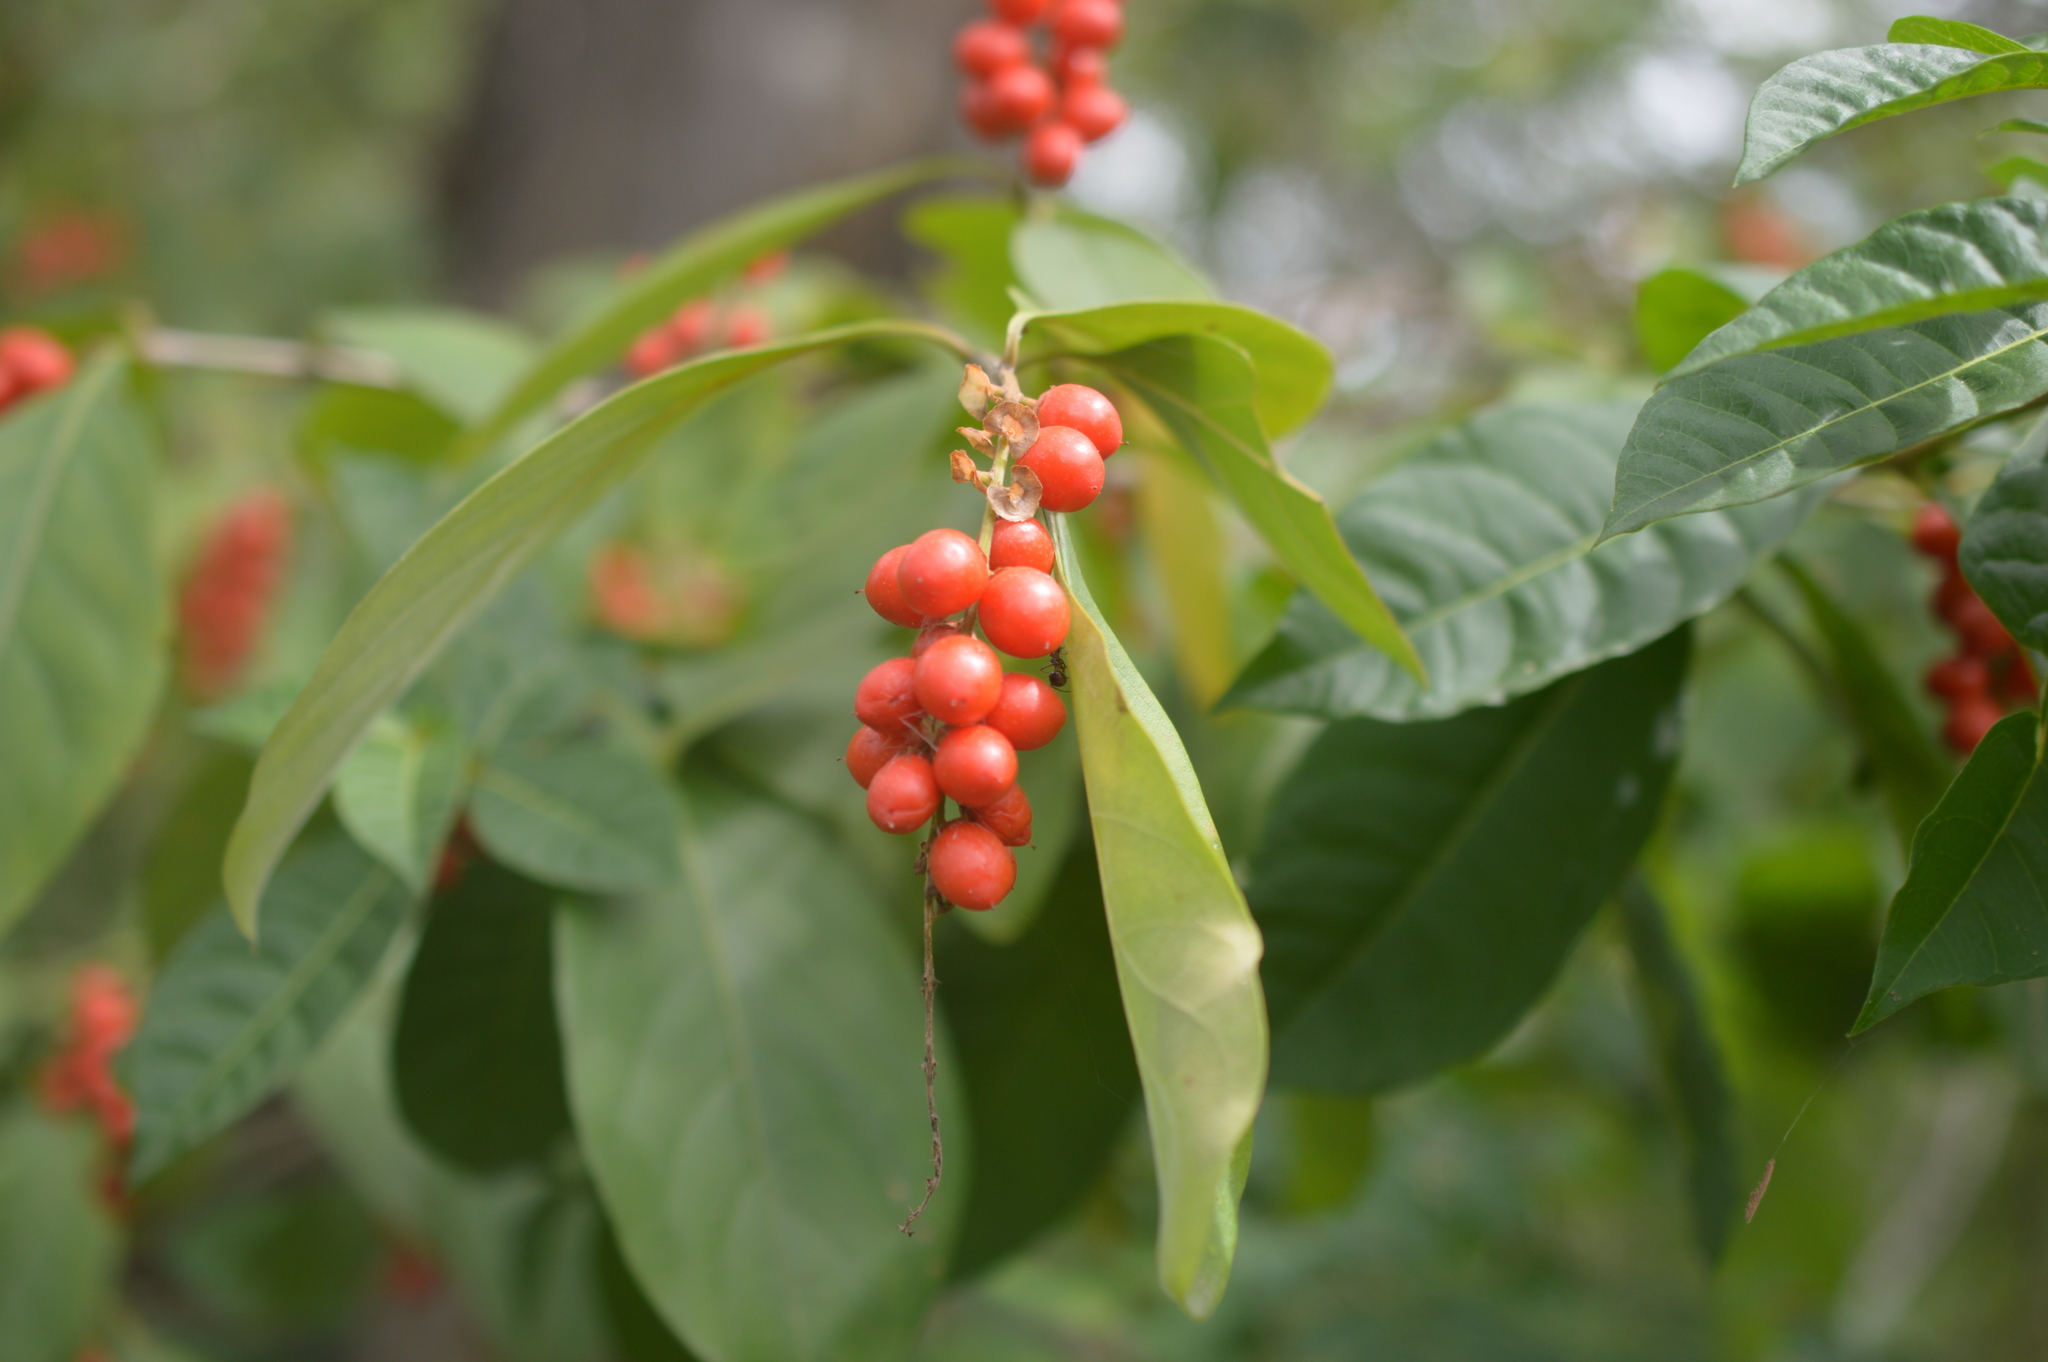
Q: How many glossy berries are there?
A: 15